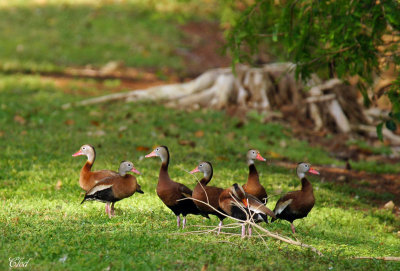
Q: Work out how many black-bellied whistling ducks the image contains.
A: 7